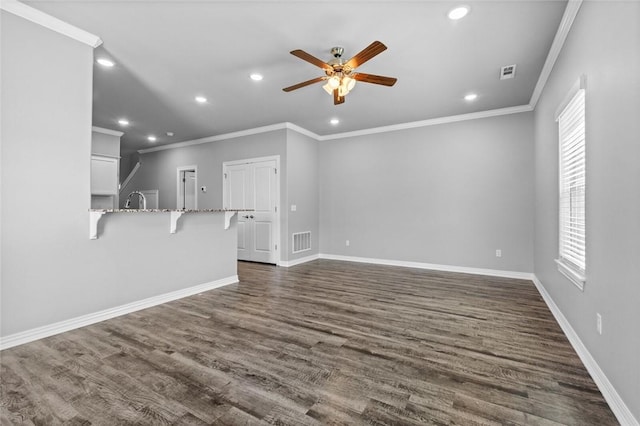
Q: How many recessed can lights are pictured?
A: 8